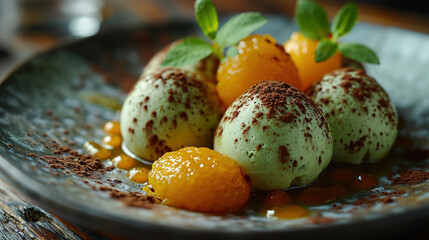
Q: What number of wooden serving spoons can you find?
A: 0